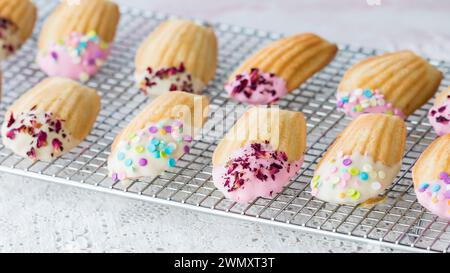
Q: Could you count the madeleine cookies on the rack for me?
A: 11